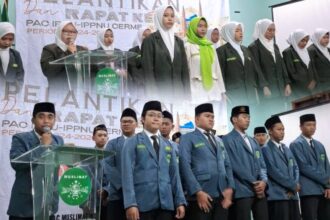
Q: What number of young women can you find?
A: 11